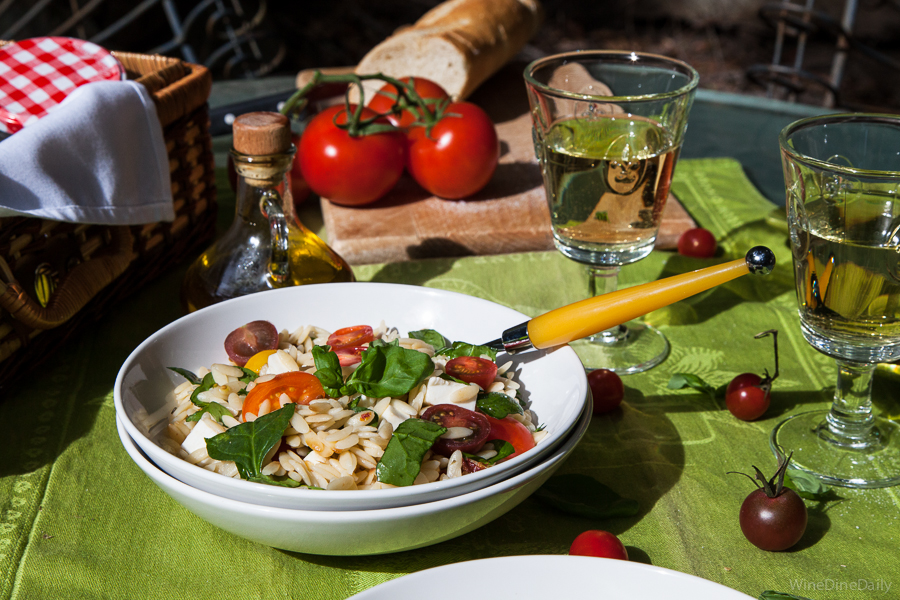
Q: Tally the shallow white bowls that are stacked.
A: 2